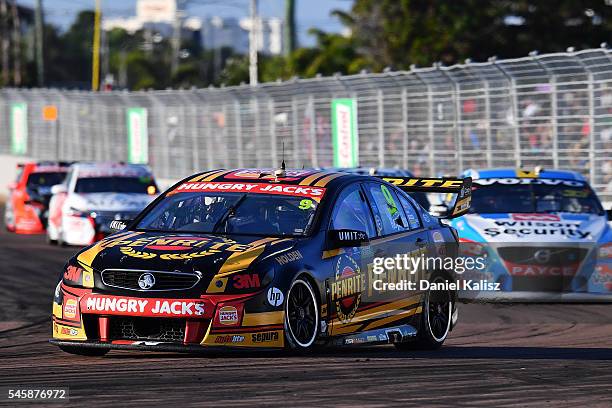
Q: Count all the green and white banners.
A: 3